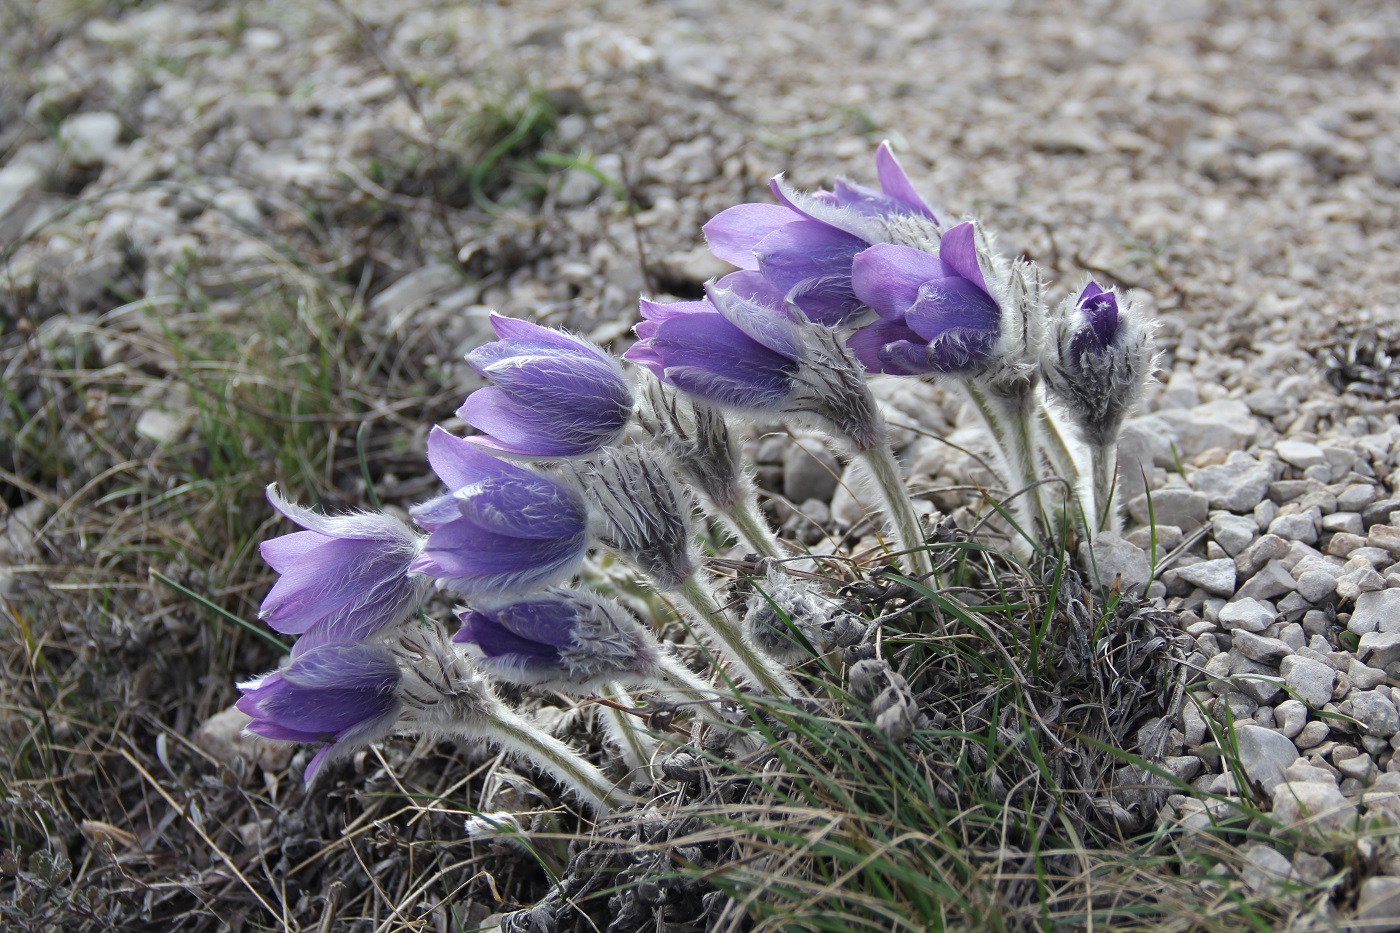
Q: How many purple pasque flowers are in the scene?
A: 10